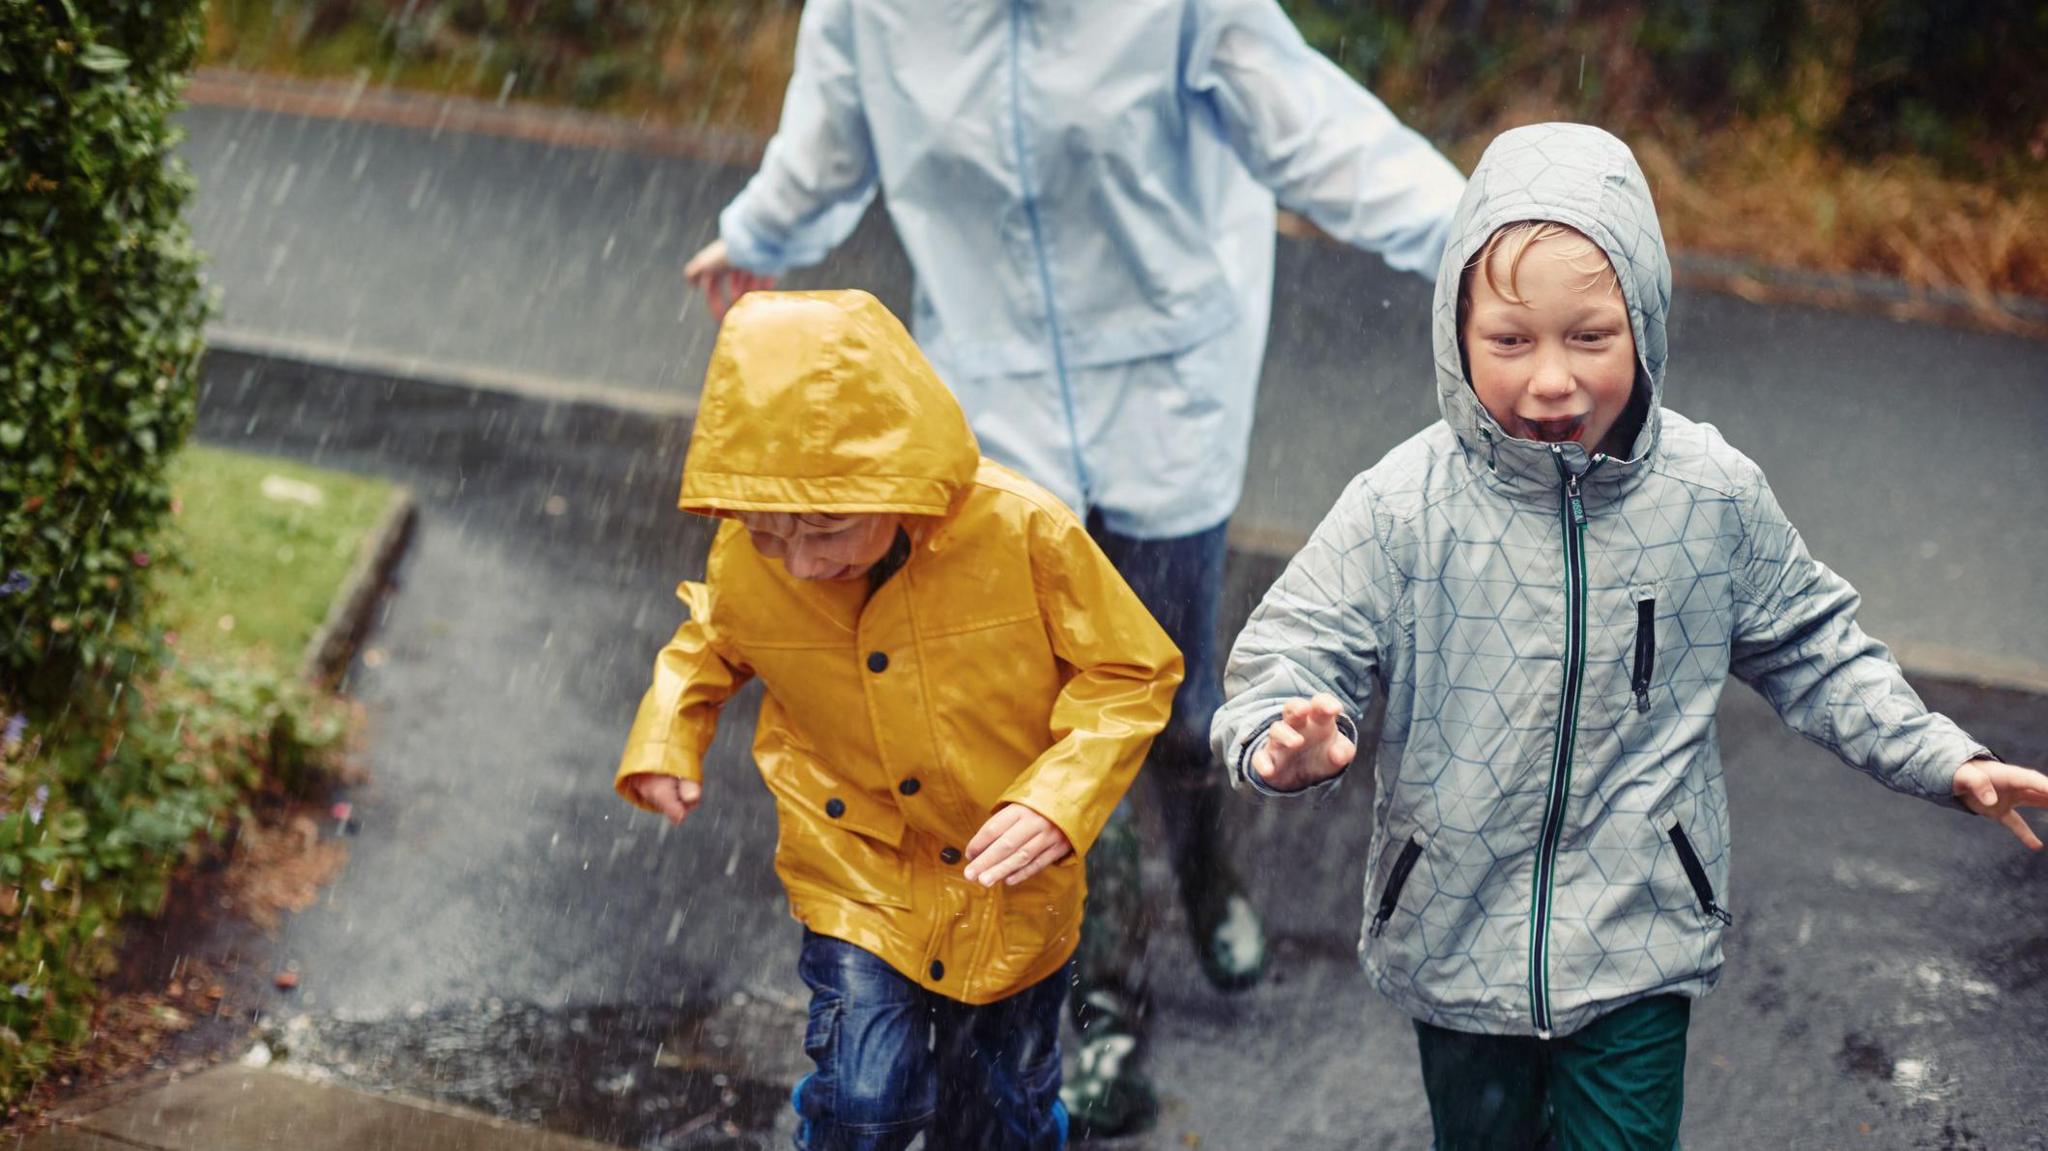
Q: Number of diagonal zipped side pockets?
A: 2